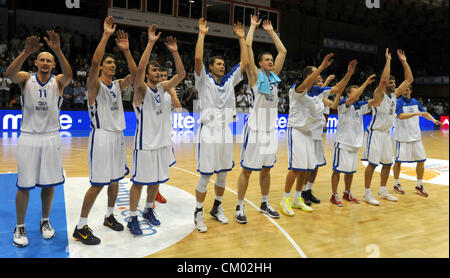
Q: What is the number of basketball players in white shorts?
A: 11